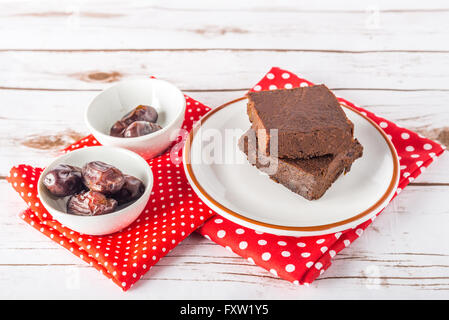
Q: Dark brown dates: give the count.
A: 7